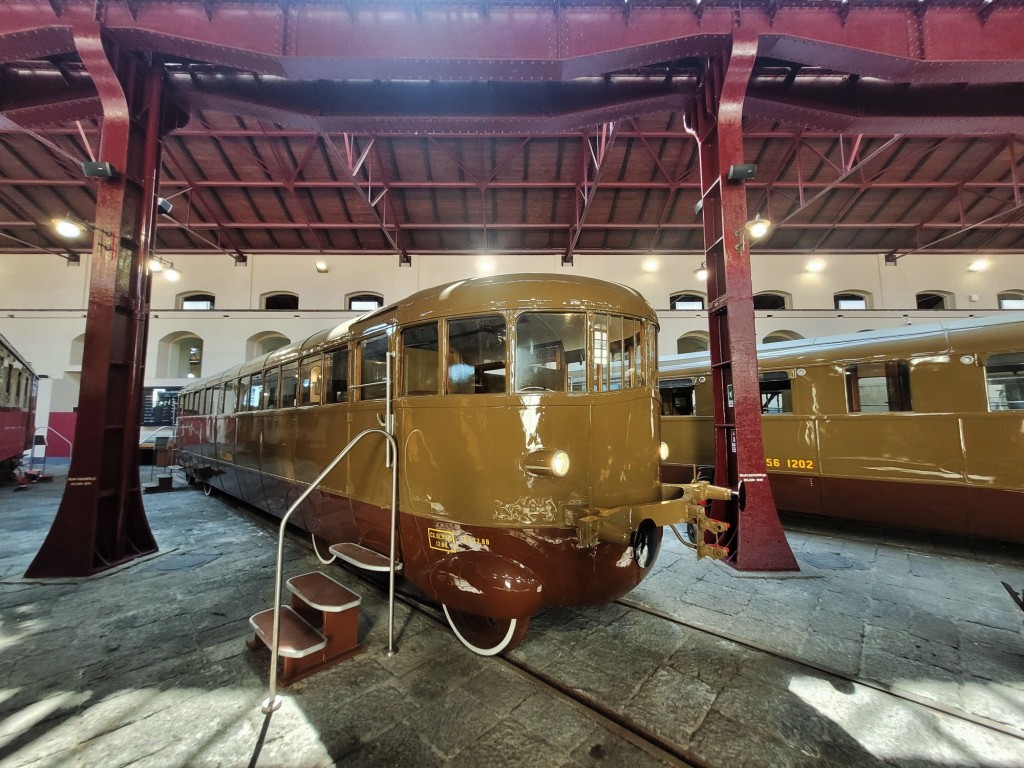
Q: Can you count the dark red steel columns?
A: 2